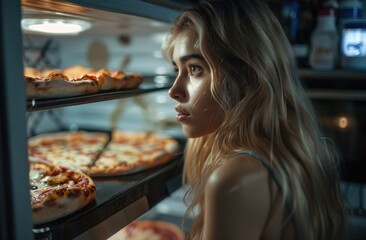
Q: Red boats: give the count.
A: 0